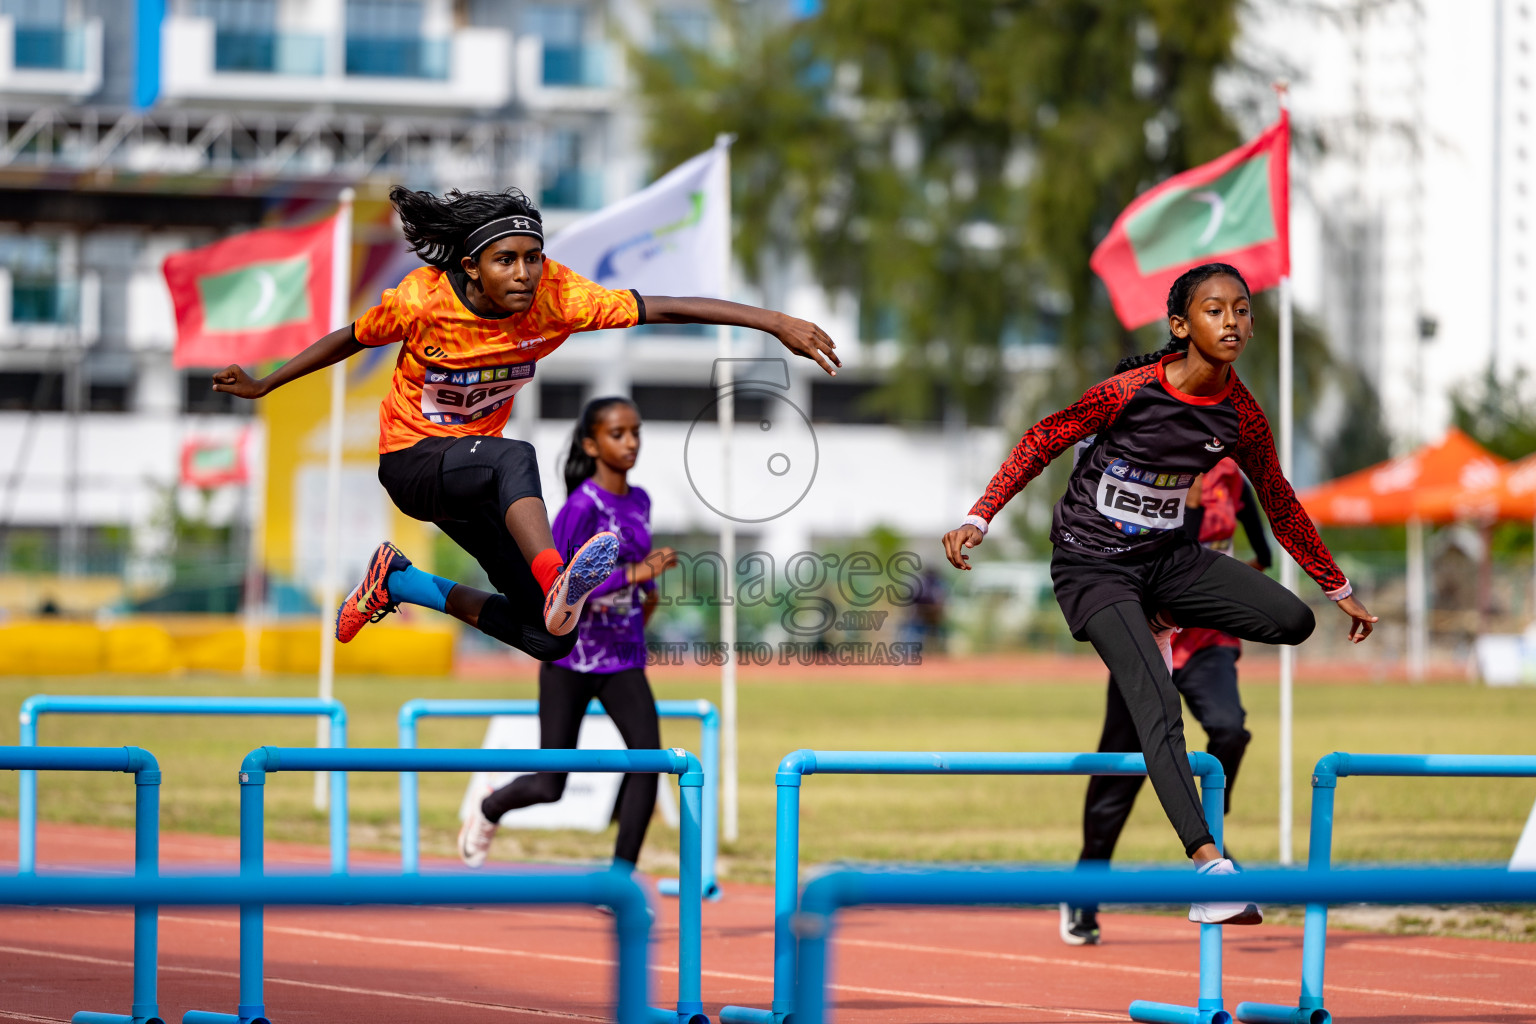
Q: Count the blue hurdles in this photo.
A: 8